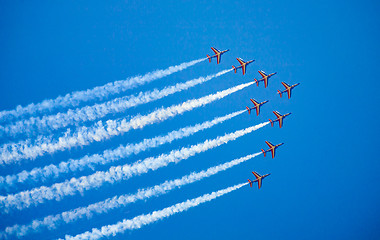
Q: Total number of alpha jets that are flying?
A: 8